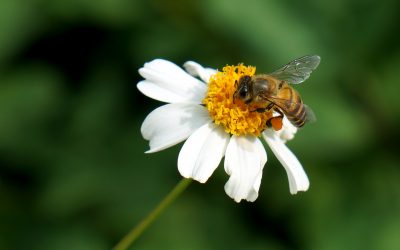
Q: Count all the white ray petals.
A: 7